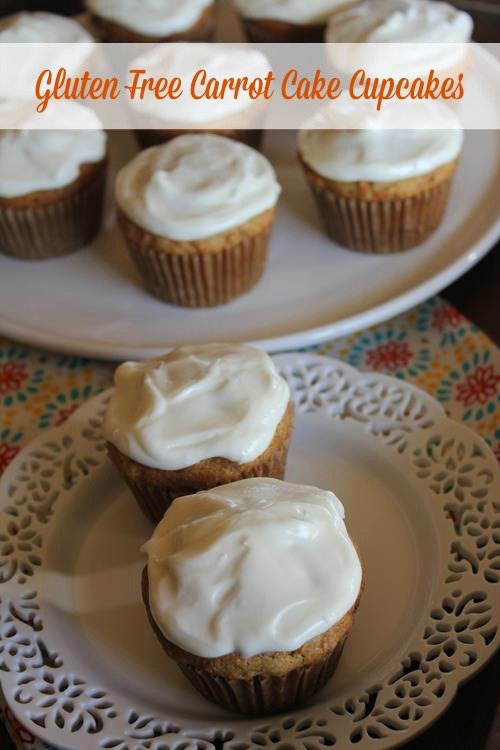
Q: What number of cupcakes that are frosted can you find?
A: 10